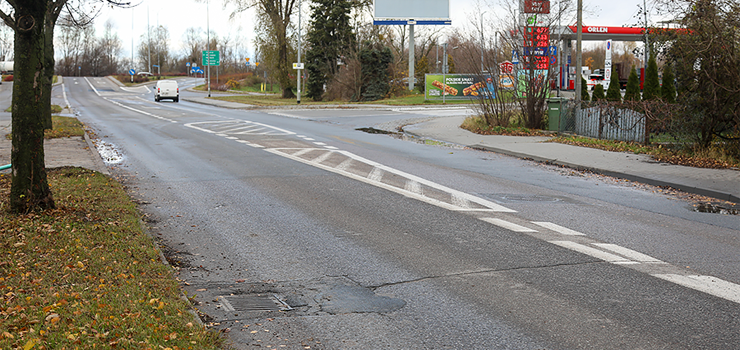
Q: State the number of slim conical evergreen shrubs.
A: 6